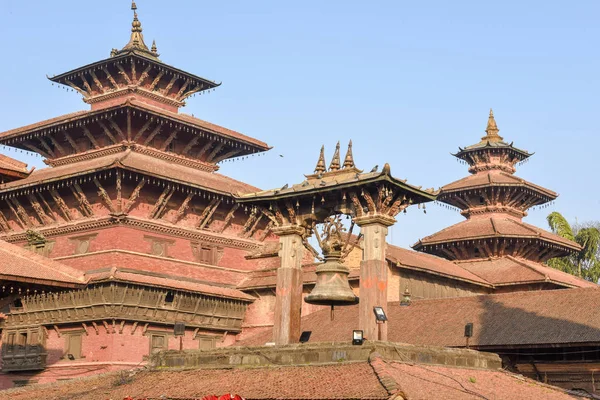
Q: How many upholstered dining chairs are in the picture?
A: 0